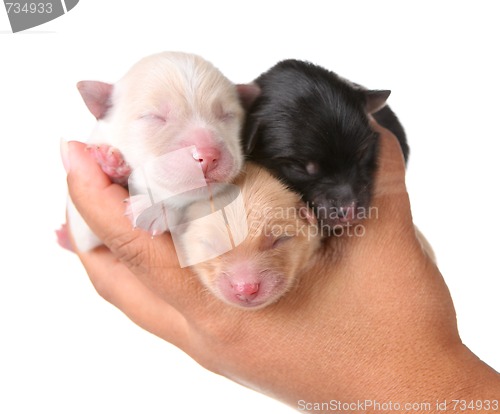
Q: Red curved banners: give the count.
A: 0